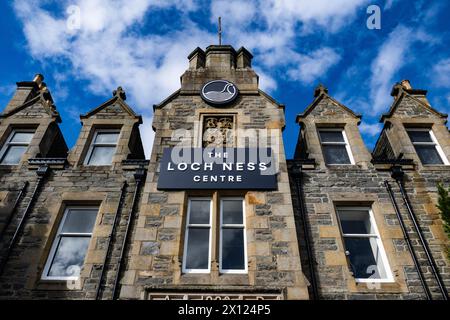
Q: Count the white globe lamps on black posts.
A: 0